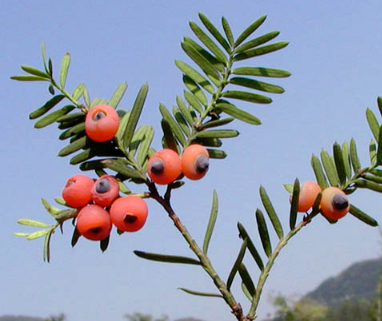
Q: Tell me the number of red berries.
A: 9